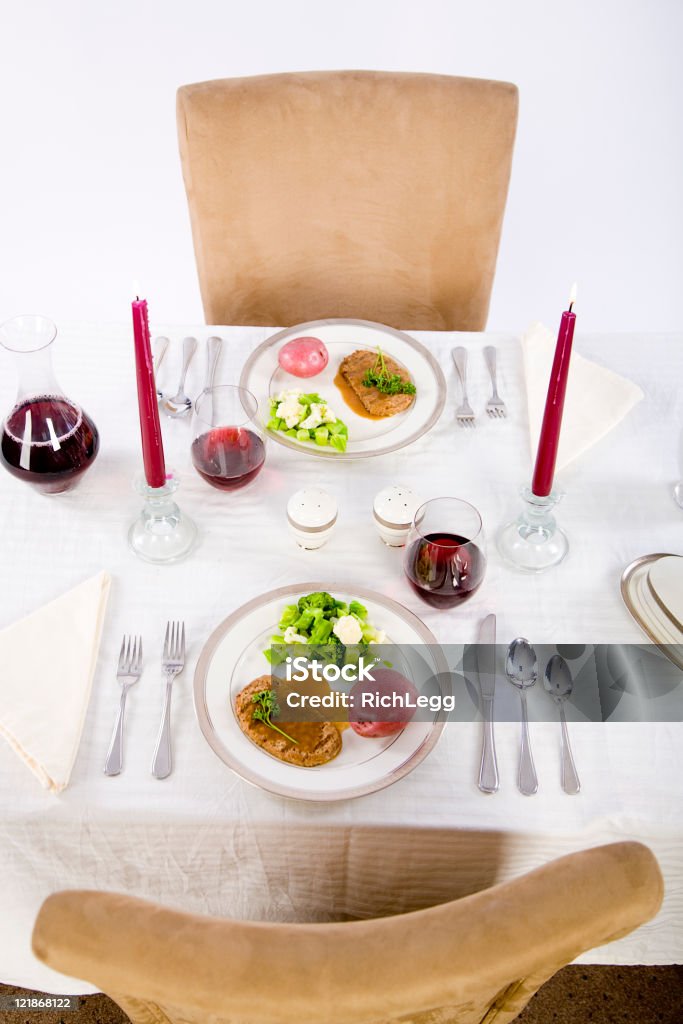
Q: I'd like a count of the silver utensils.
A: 10